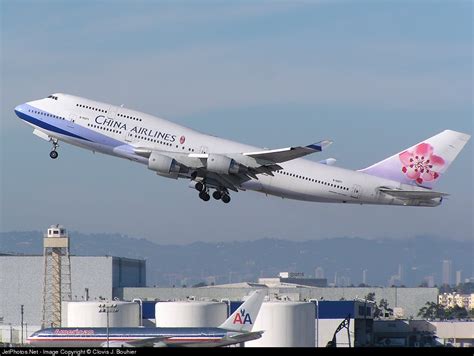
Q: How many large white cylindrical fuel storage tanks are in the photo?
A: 3